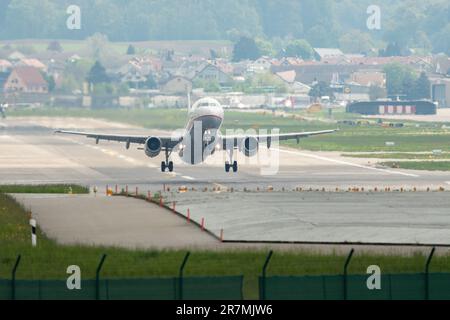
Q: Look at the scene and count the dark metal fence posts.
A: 6